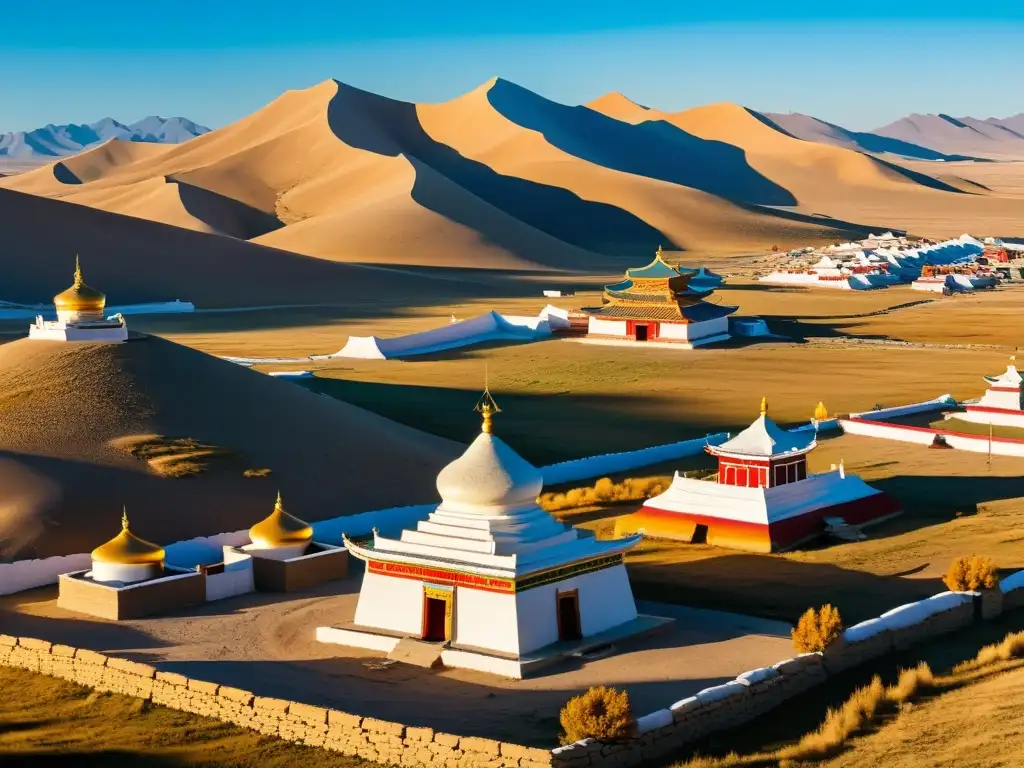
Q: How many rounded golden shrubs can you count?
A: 3